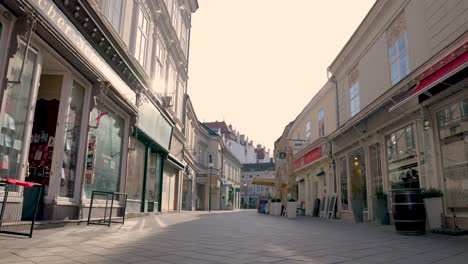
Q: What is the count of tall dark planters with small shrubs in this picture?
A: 2